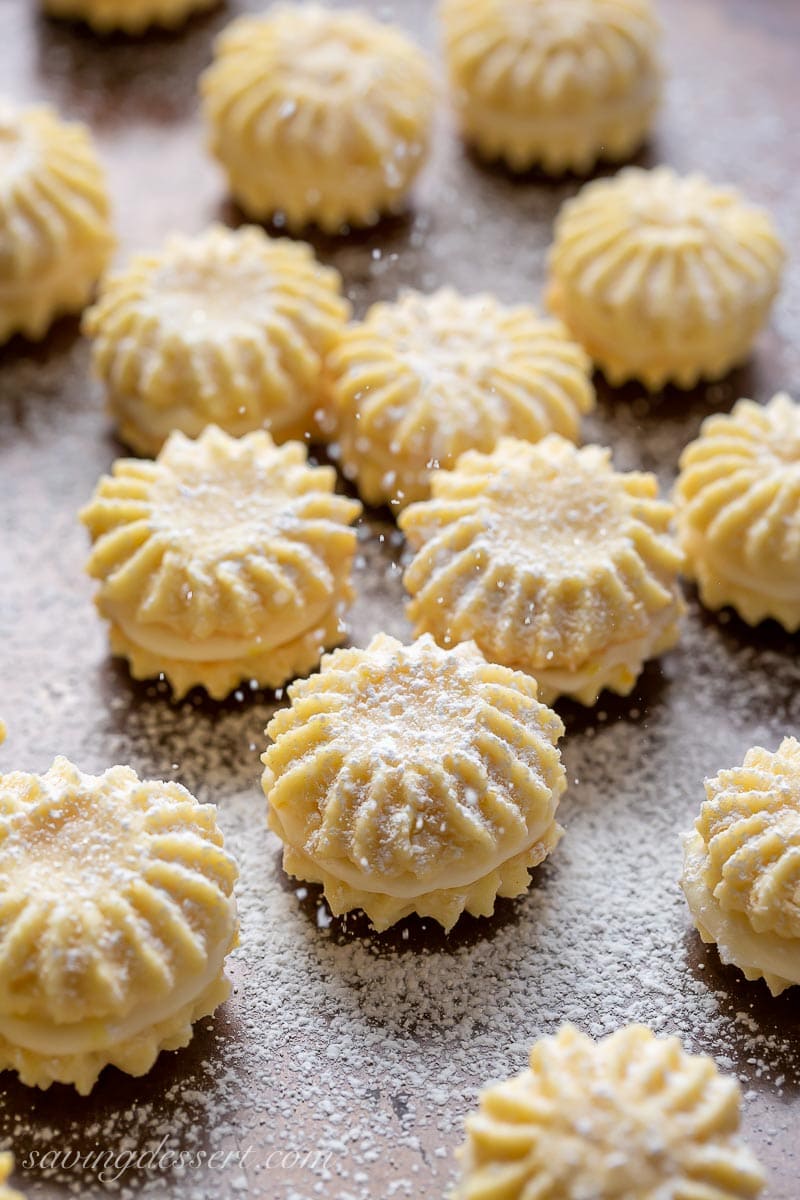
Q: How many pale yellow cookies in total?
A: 14